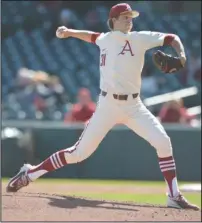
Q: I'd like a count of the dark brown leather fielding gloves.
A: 1